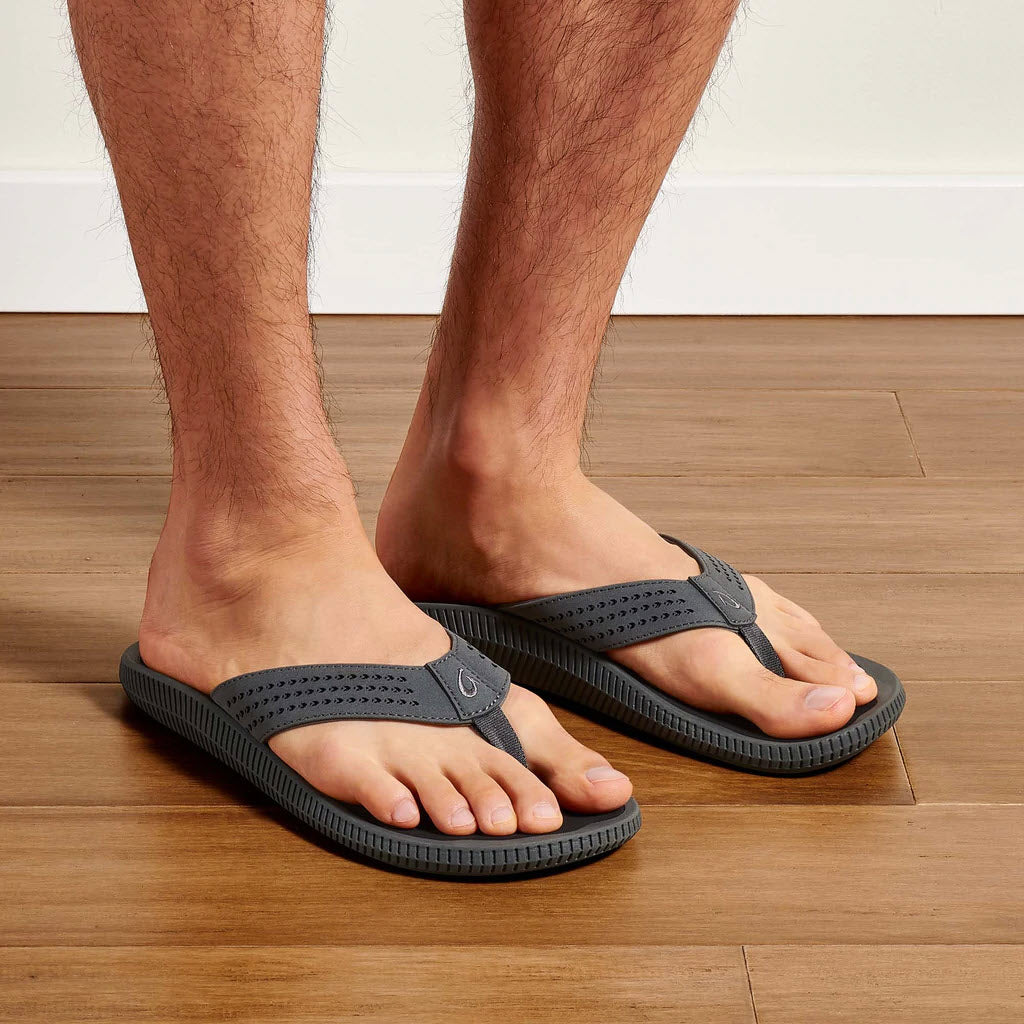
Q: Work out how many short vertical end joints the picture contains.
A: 3